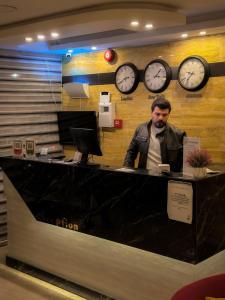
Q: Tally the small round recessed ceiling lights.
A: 9